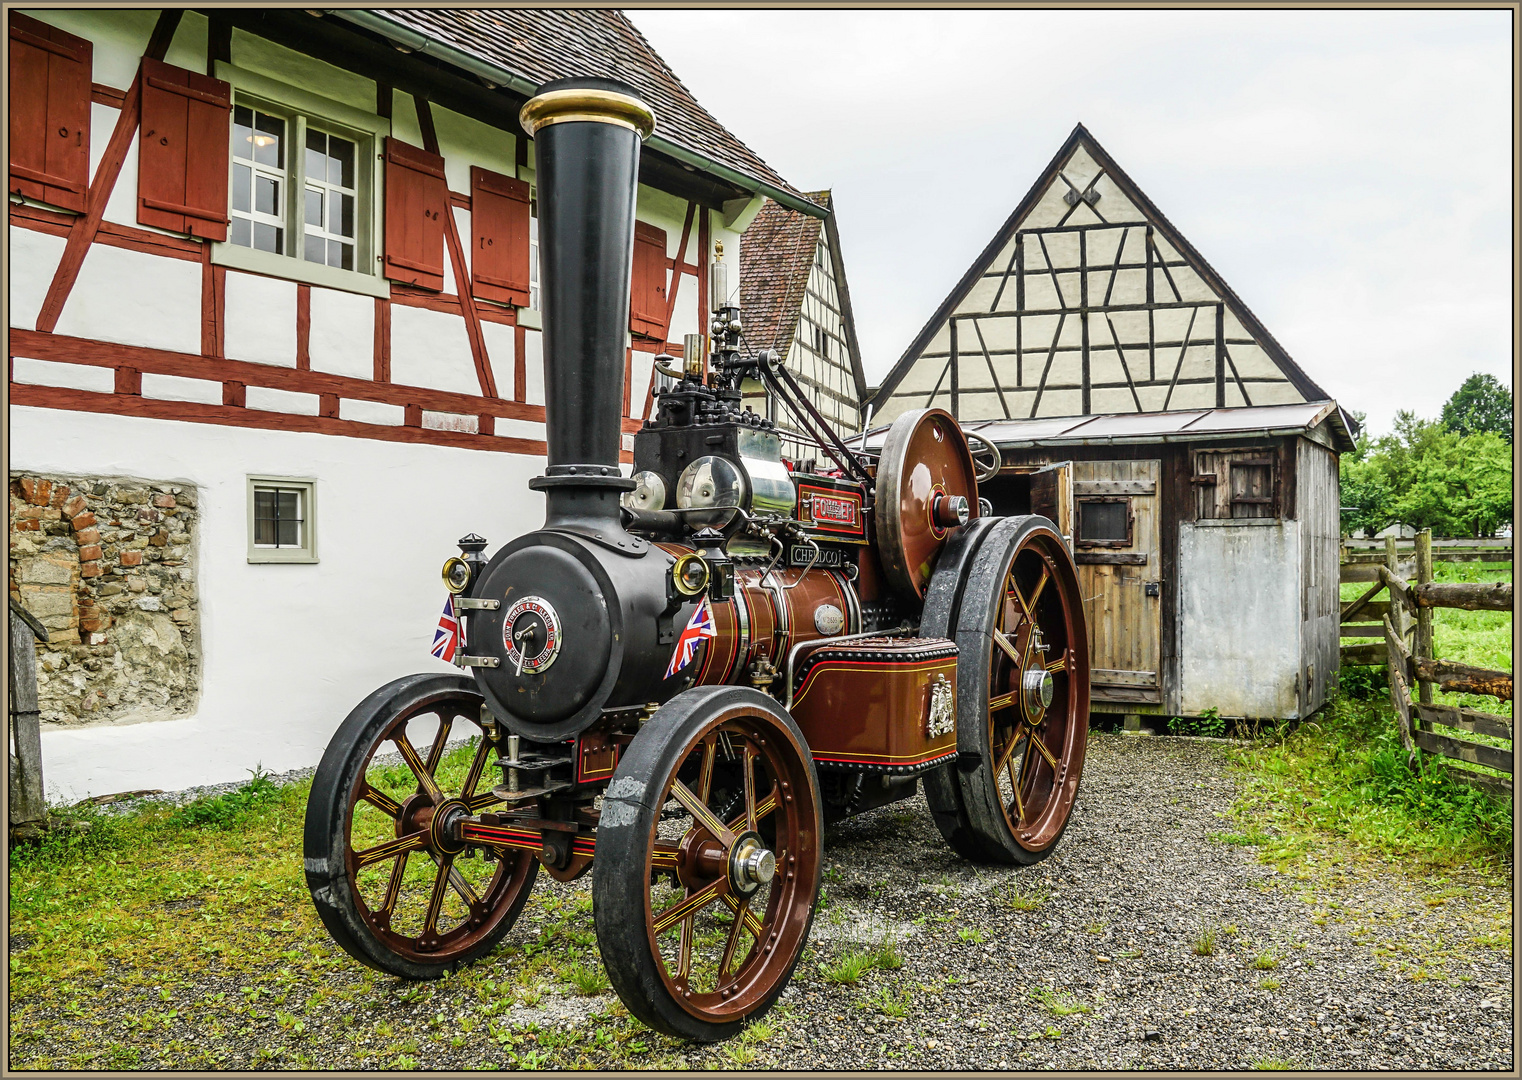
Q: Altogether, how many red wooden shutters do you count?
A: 5